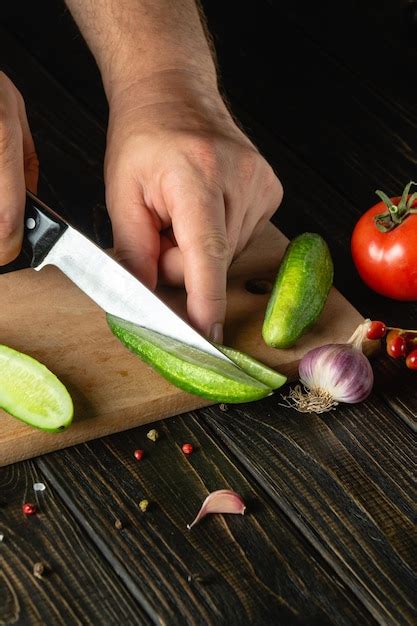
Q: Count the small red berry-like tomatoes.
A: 3